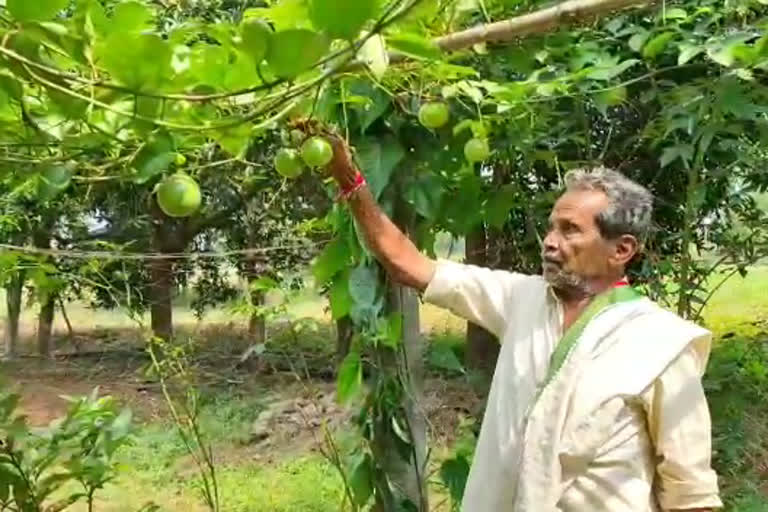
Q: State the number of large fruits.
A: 5